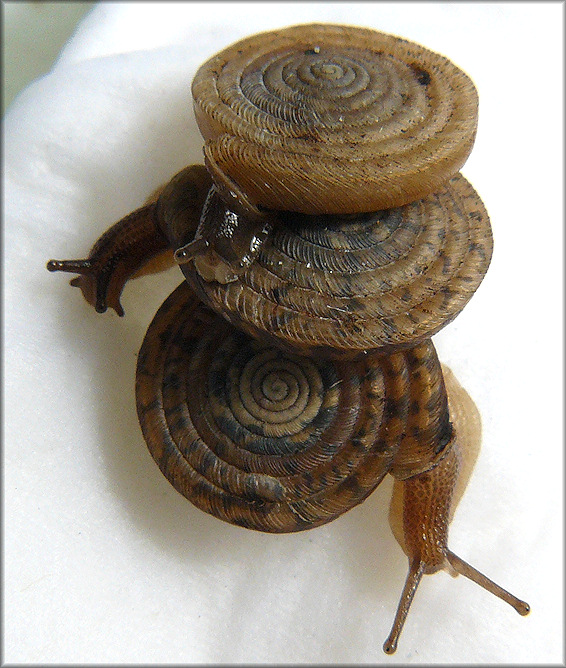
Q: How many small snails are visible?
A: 3